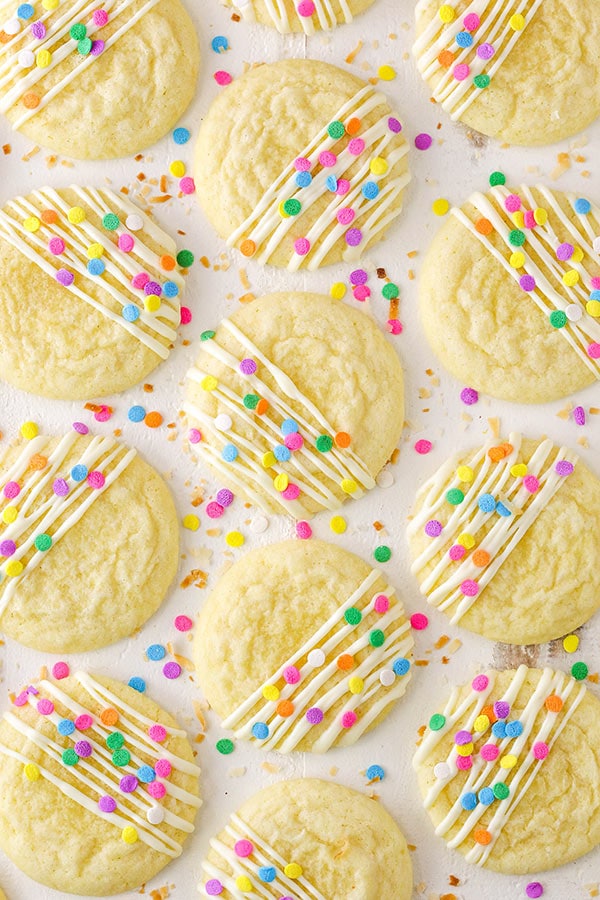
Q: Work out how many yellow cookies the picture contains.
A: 13